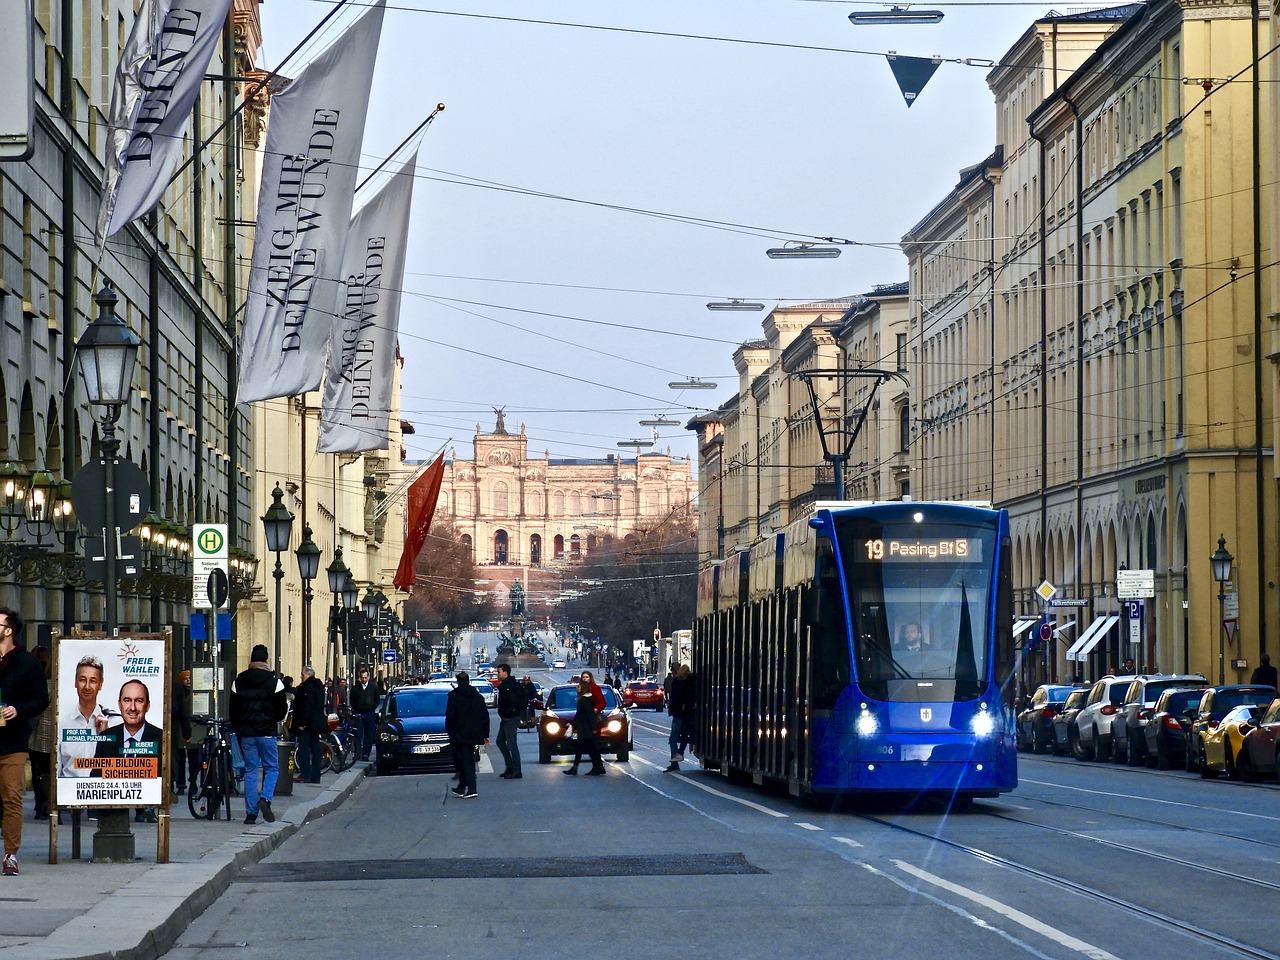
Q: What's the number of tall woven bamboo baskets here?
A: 0